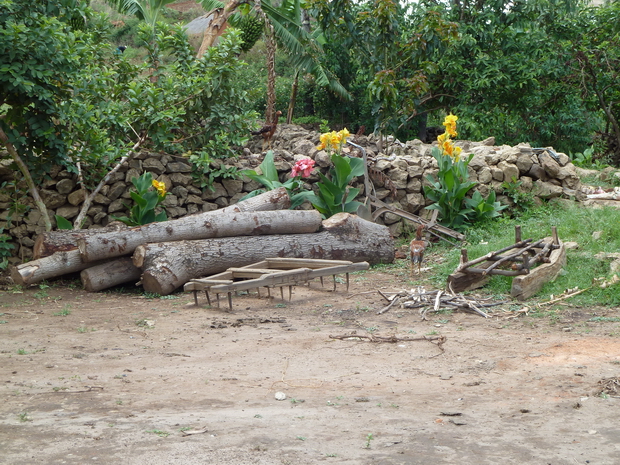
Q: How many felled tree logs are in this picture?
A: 5